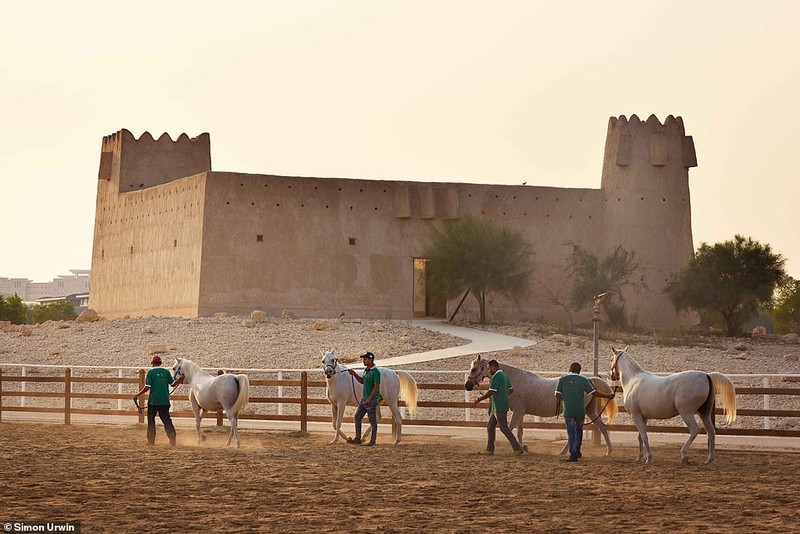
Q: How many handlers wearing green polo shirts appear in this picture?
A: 4